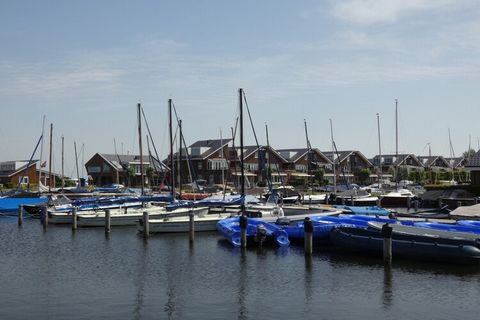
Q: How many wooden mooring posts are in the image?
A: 9